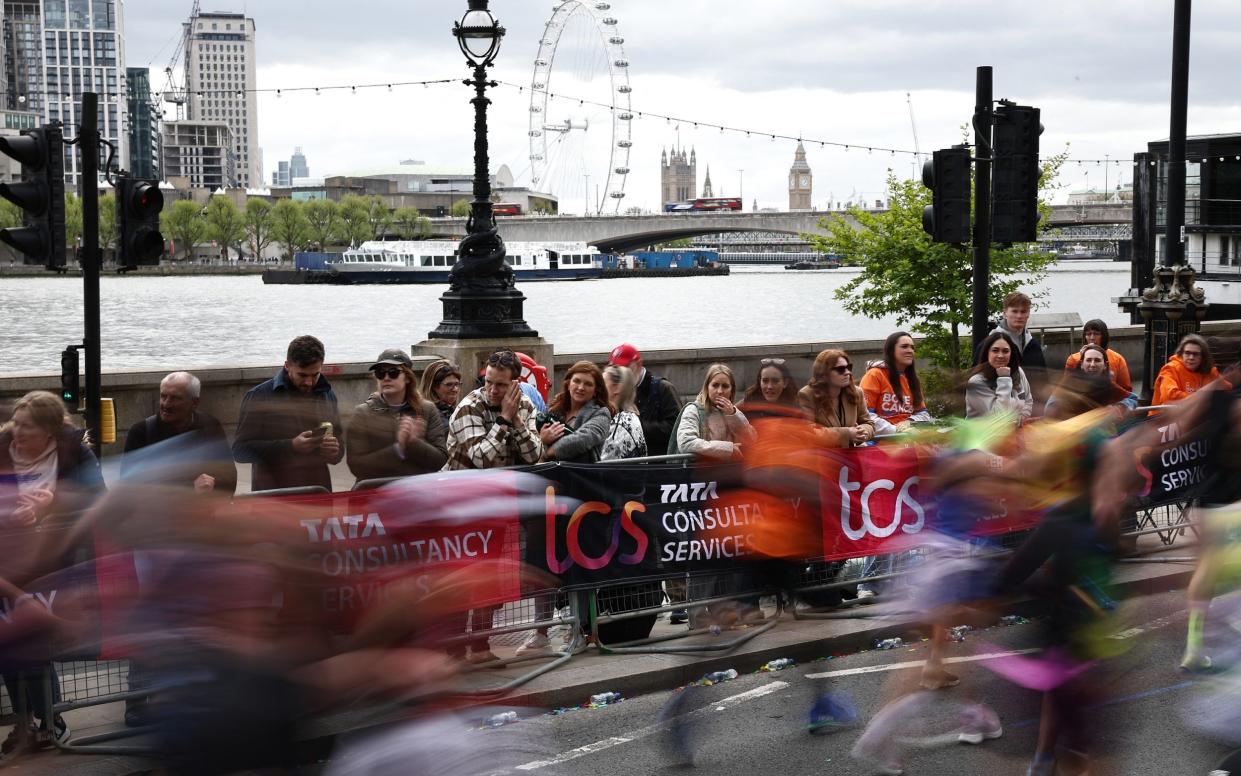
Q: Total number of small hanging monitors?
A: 0